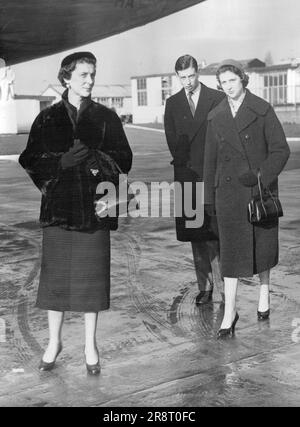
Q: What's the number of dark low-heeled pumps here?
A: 4